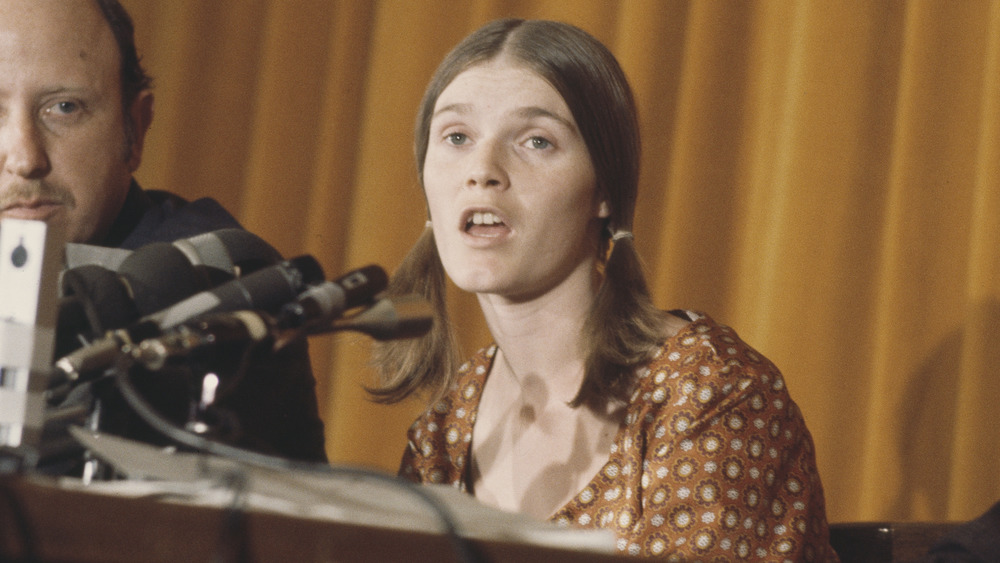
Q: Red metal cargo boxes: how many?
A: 0